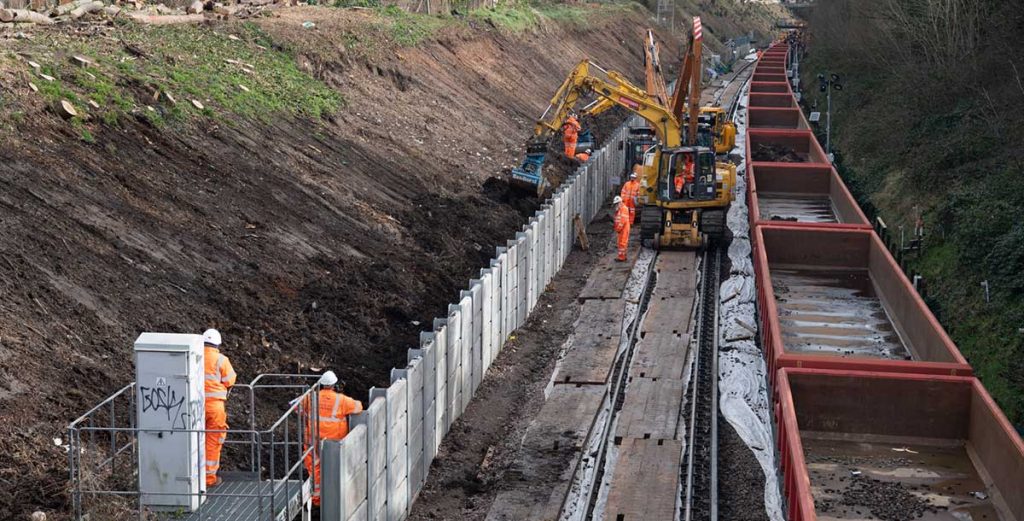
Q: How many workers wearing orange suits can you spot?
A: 7